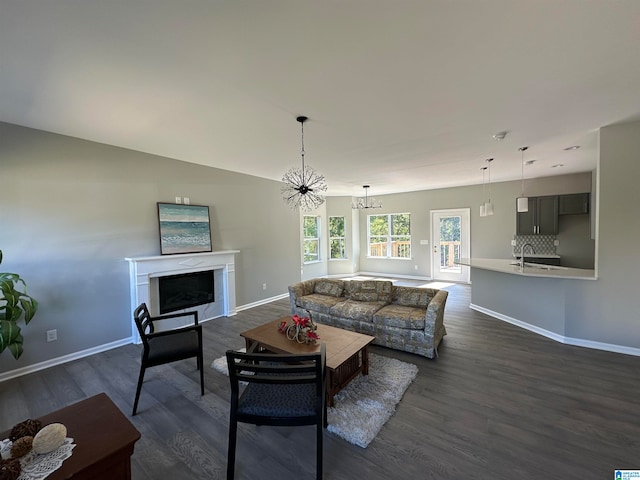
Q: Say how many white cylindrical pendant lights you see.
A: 3